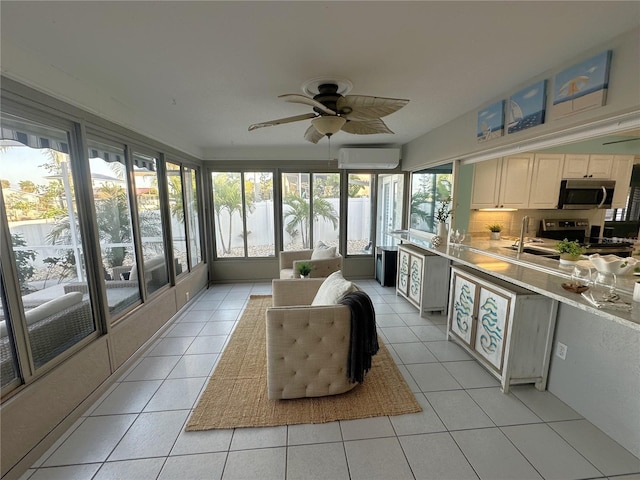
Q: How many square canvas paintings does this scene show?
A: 3